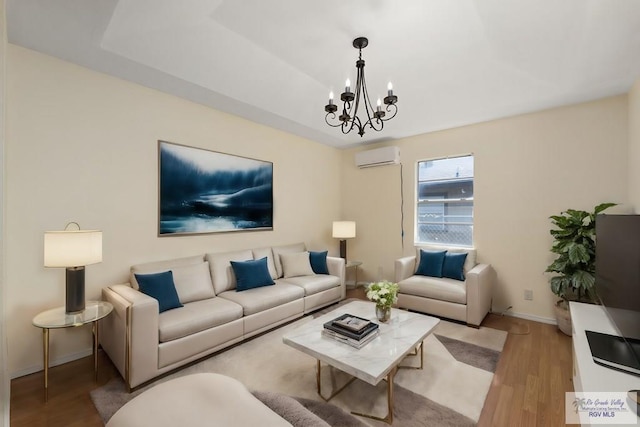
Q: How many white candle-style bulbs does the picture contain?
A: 4